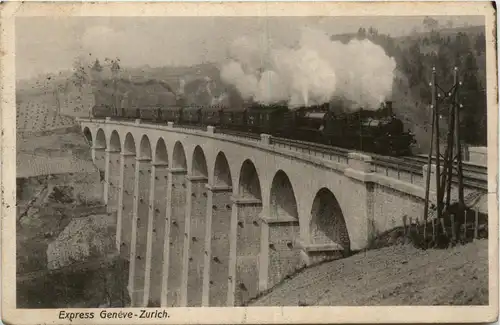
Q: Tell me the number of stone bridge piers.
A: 11